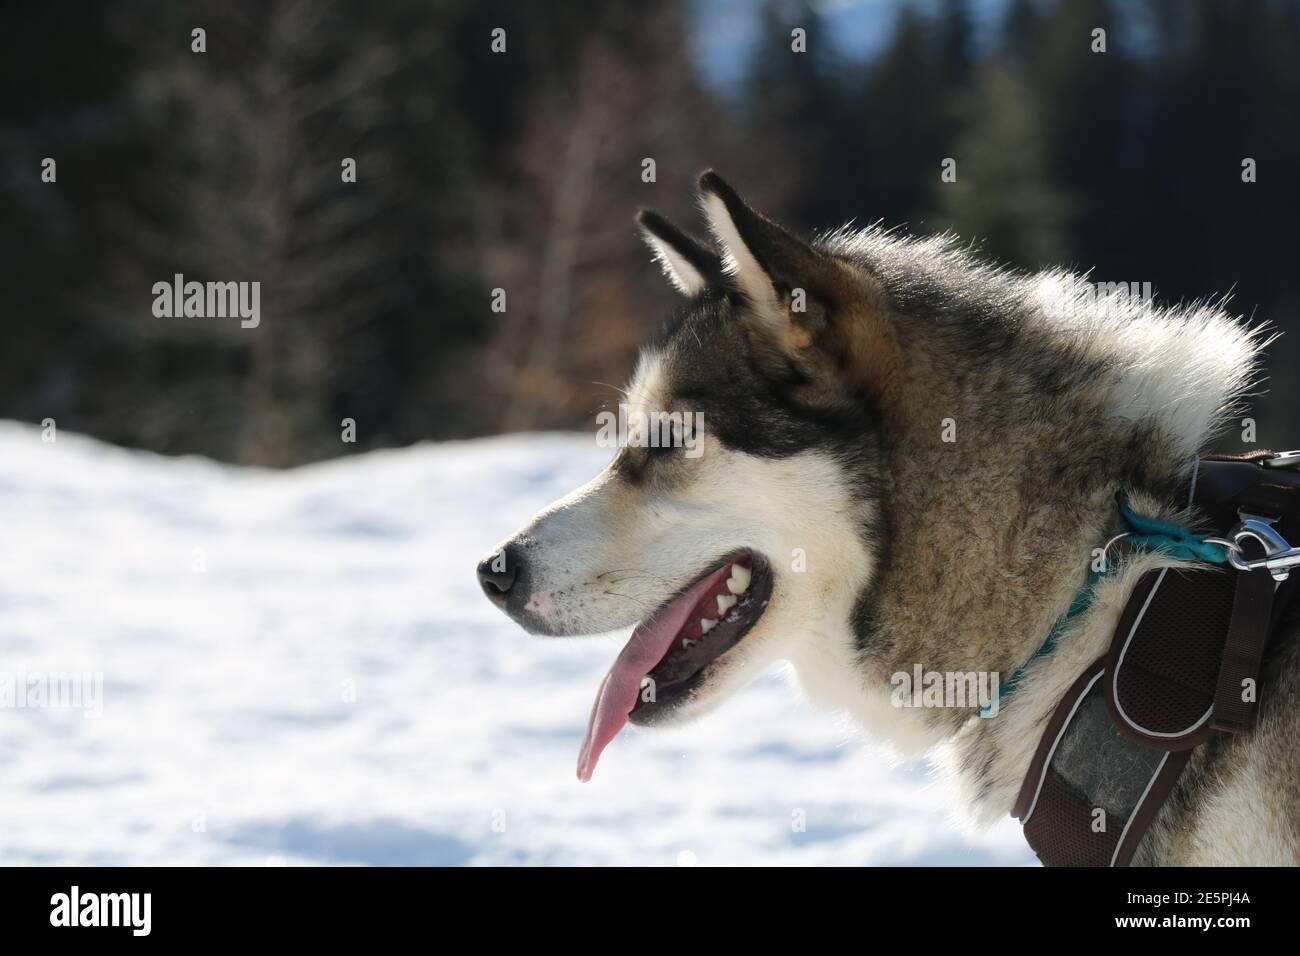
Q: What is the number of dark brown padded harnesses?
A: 1